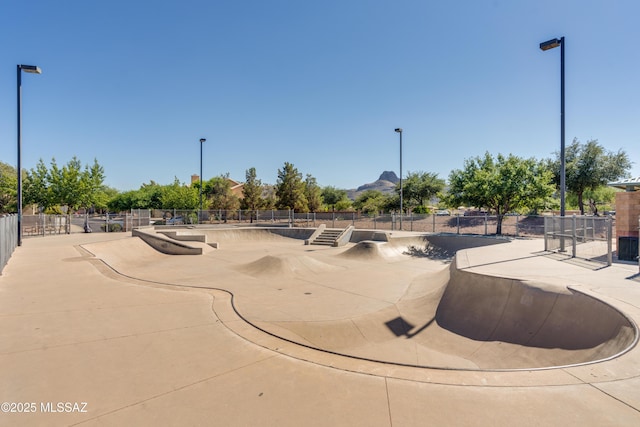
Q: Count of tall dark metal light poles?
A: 4